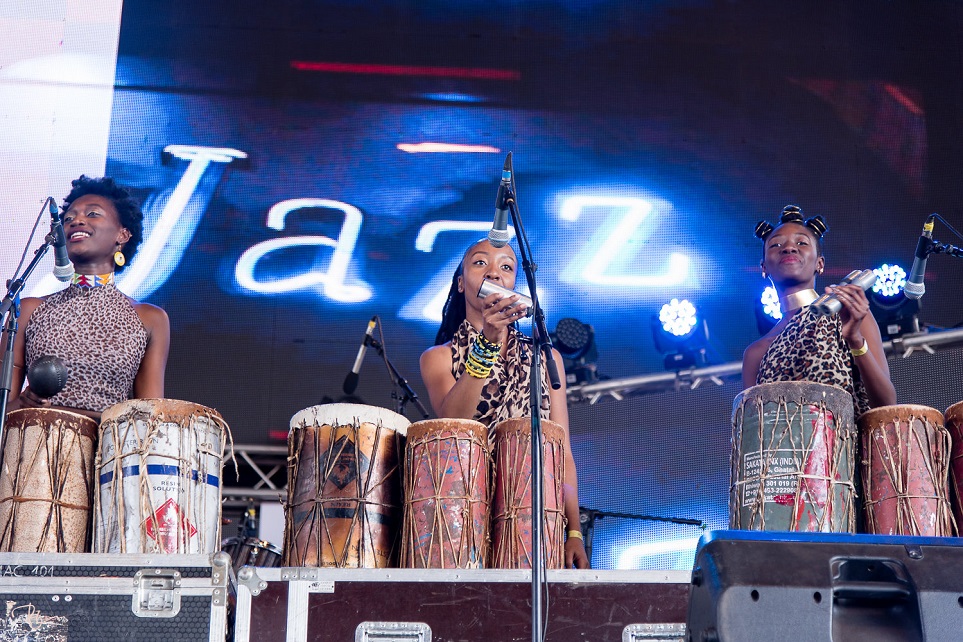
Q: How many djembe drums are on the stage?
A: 8